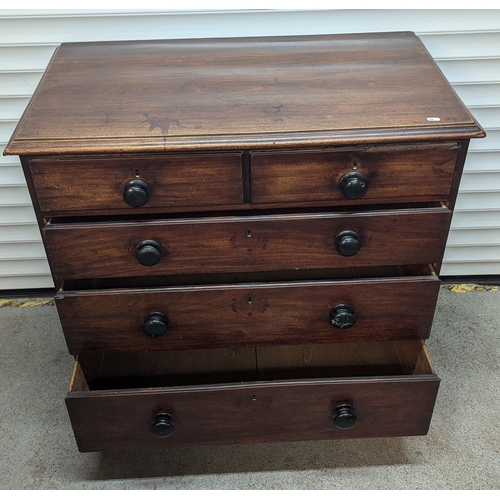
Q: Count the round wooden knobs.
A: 8